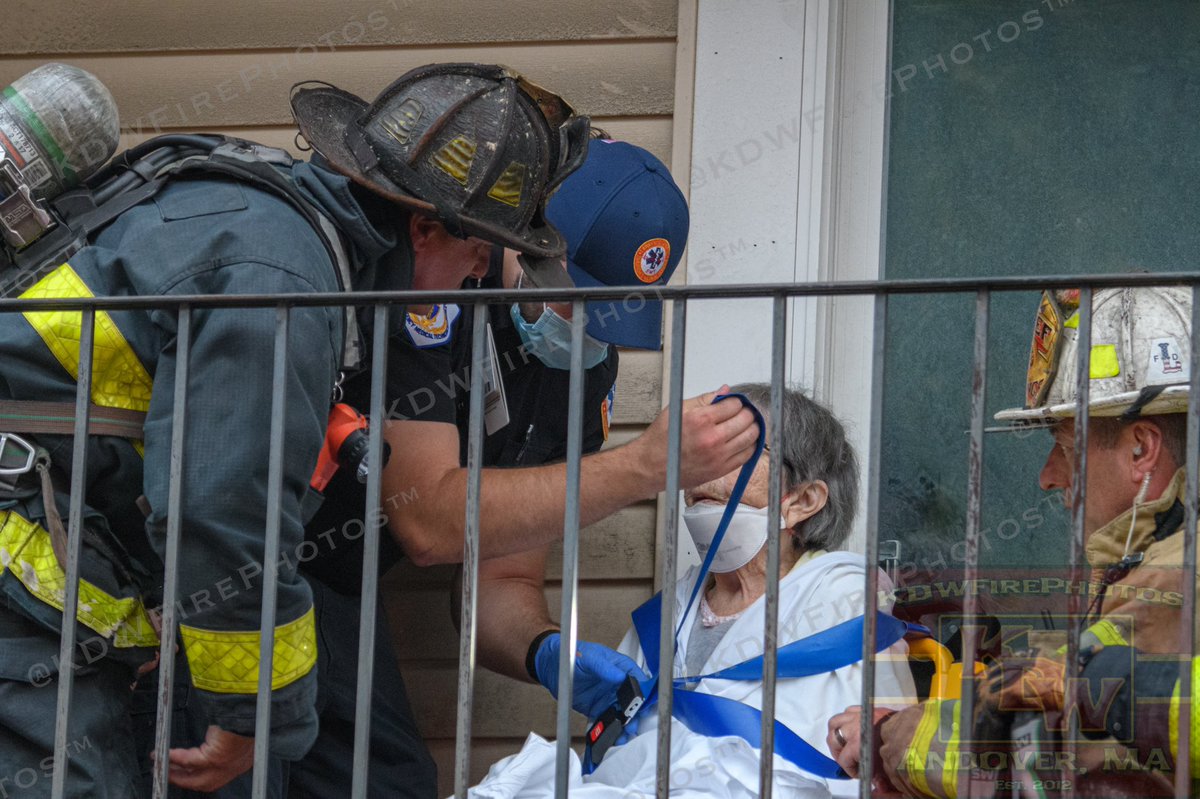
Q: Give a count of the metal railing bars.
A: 12